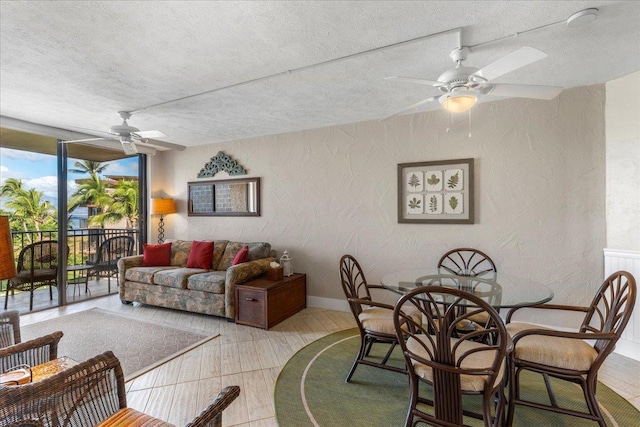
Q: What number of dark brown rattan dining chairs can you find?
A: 4